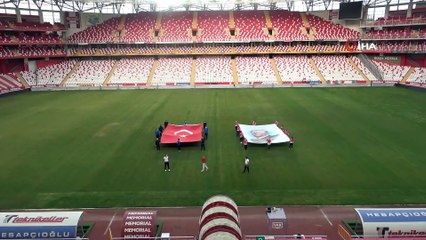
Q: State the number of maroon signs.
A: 1